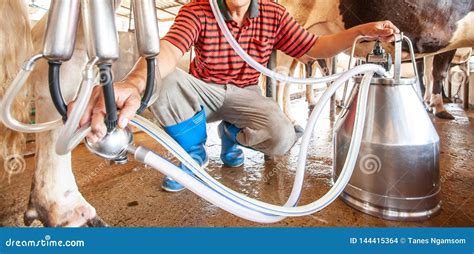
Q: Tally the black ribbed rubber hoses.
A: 3